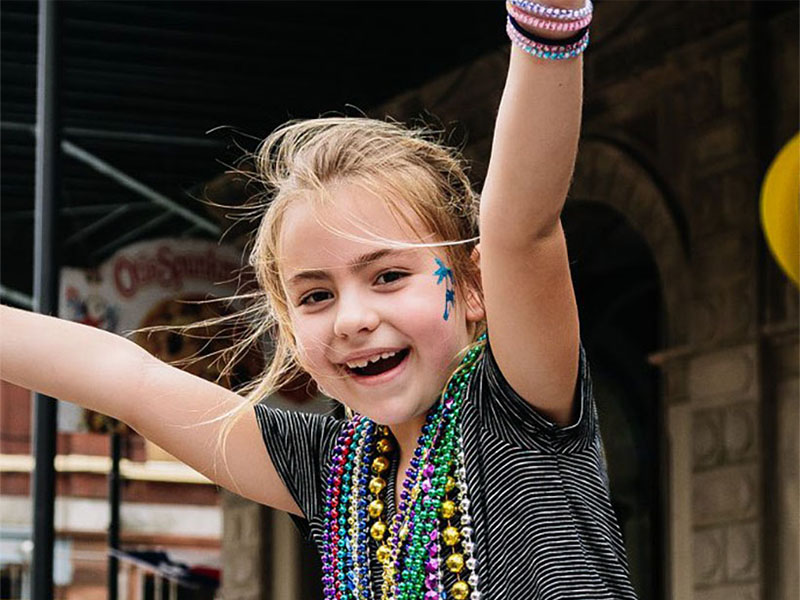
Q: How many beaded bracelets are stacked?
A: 4